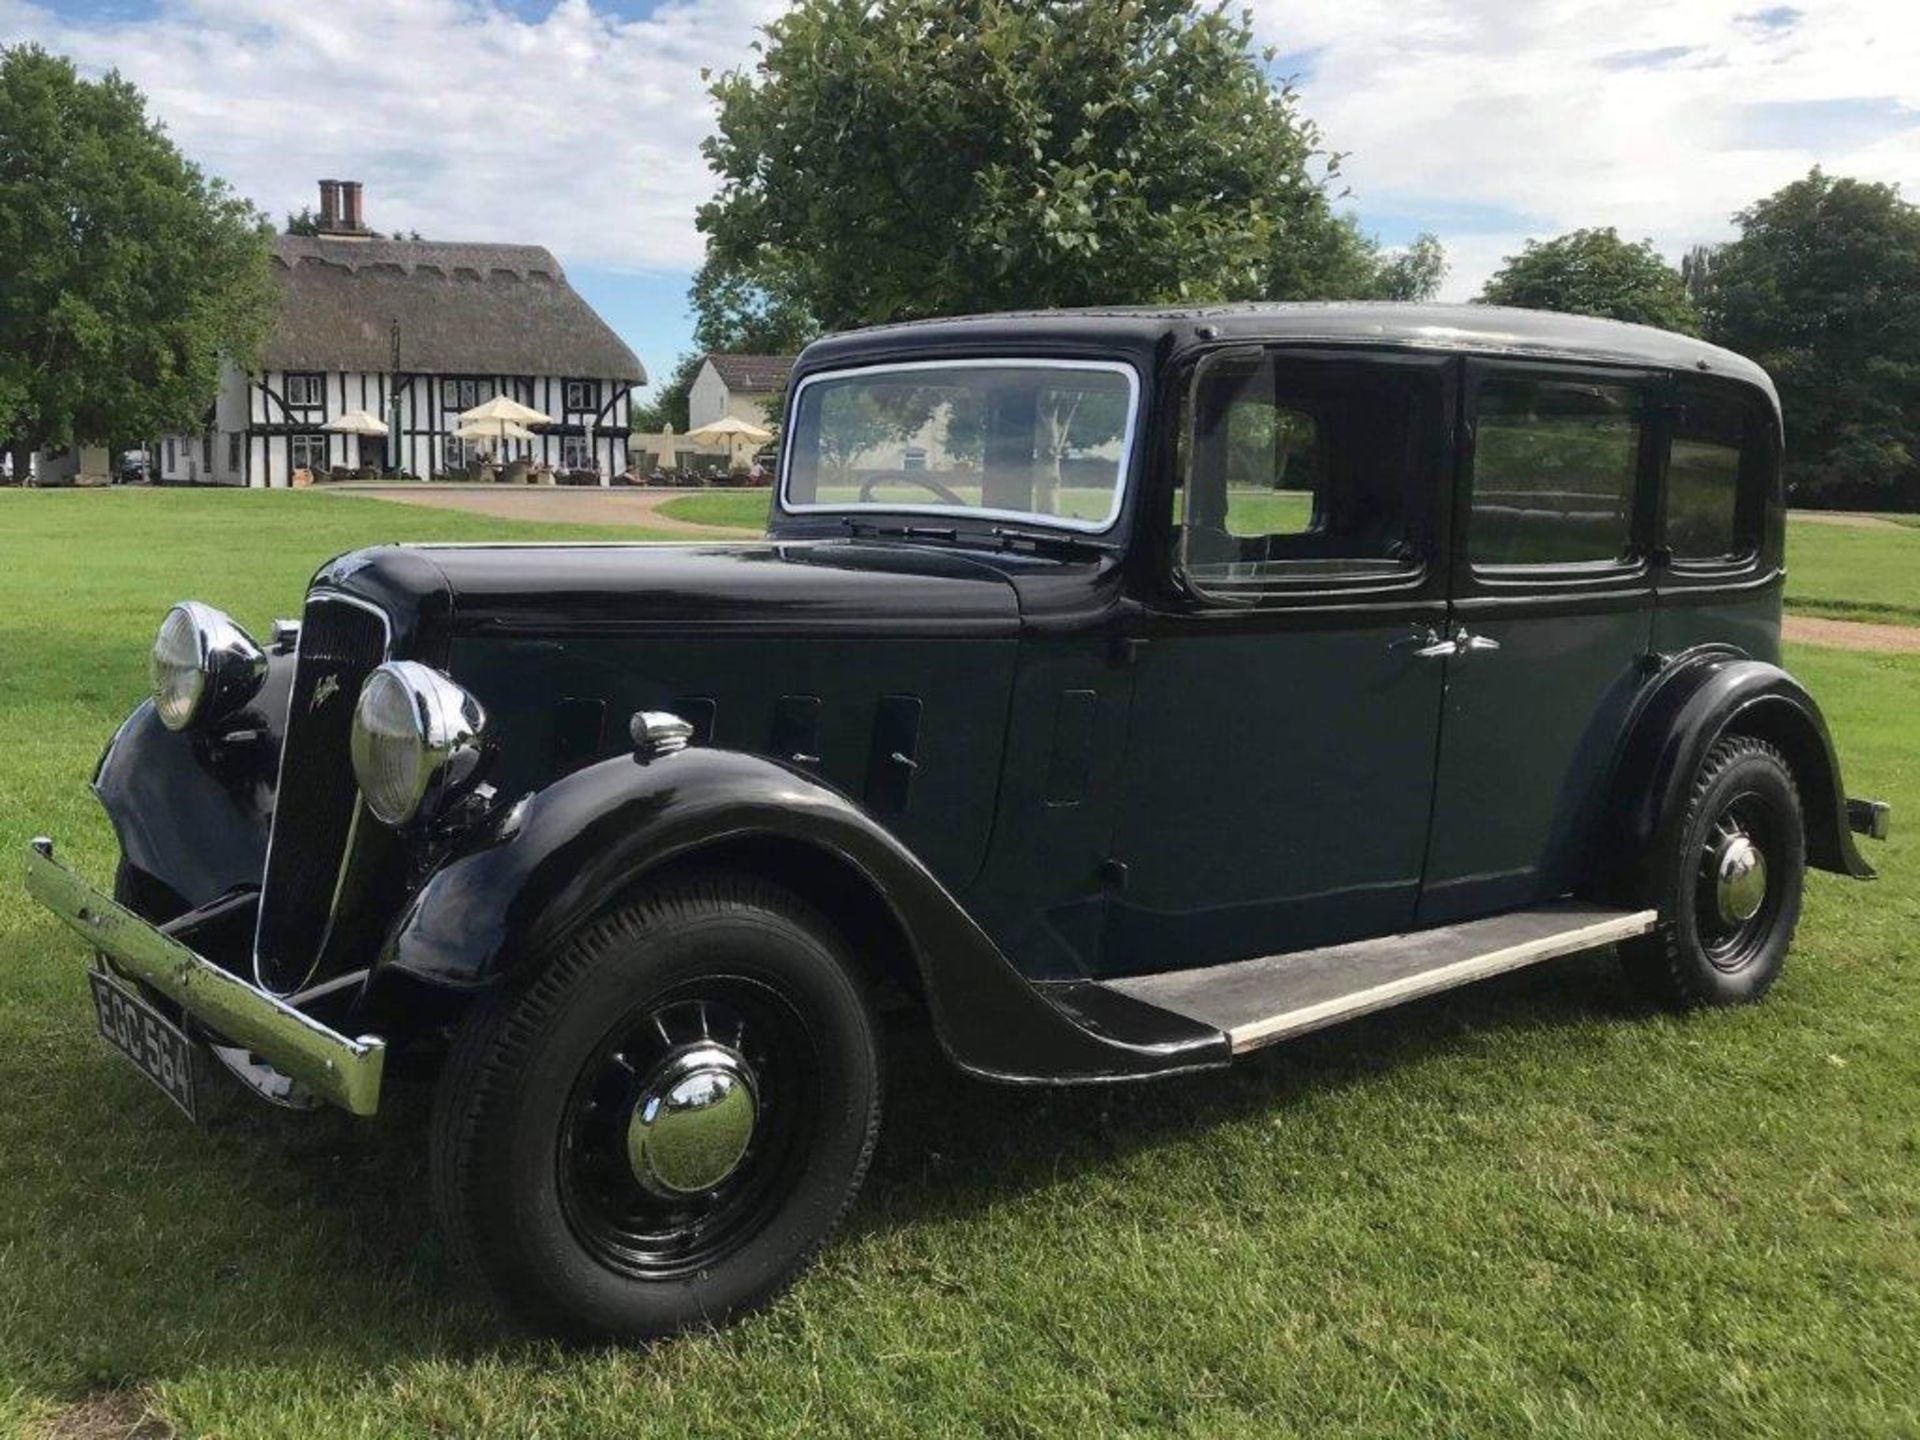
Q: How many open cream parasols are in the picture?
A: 4